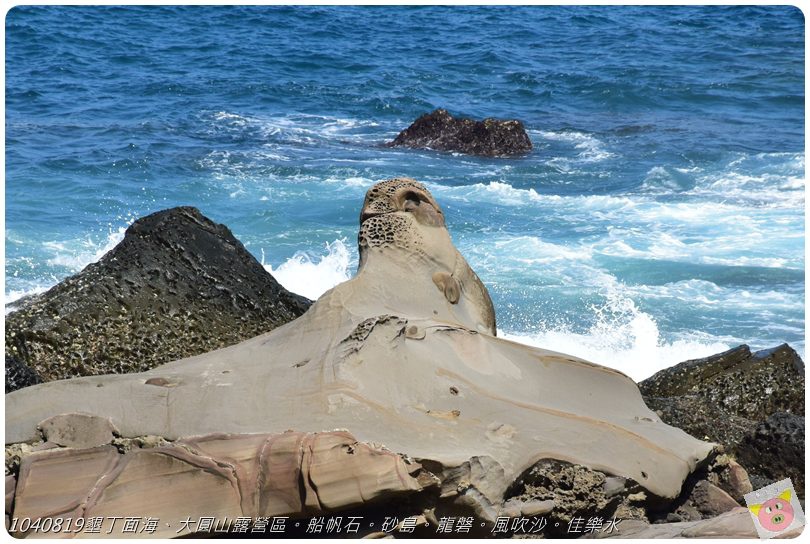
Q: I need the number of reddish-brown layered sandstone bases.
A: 1